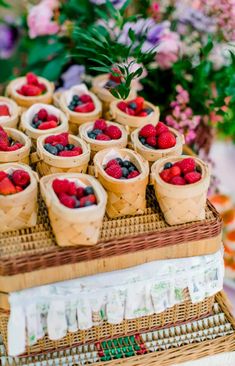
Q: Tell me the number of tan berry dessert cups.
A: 14